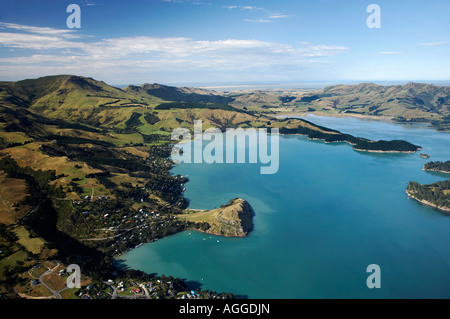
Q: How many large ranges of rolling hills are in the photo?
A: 2